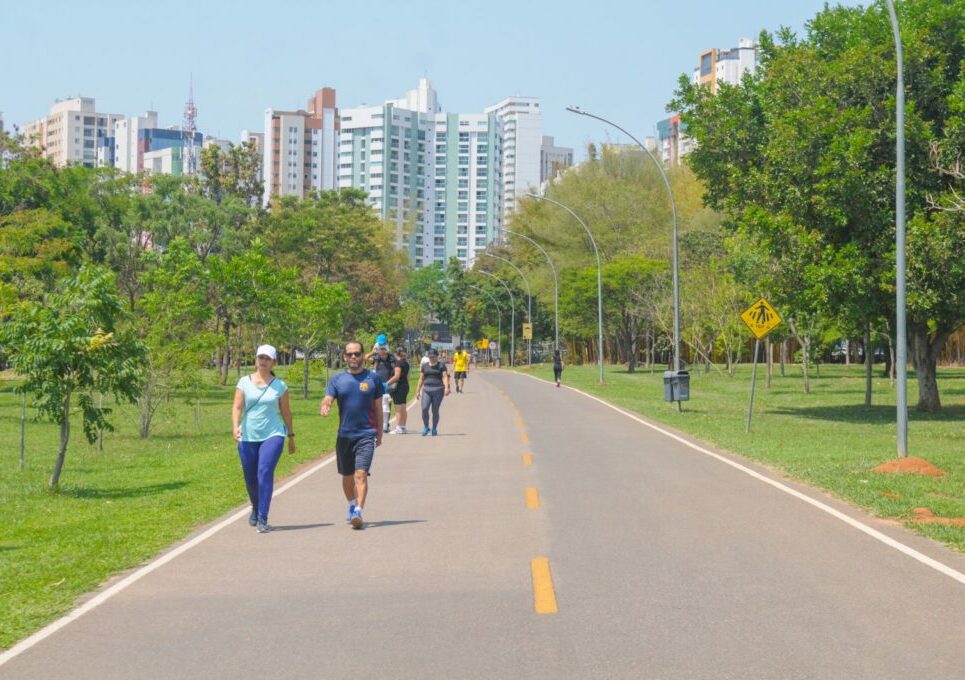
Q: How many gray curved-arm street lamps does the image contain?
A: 7